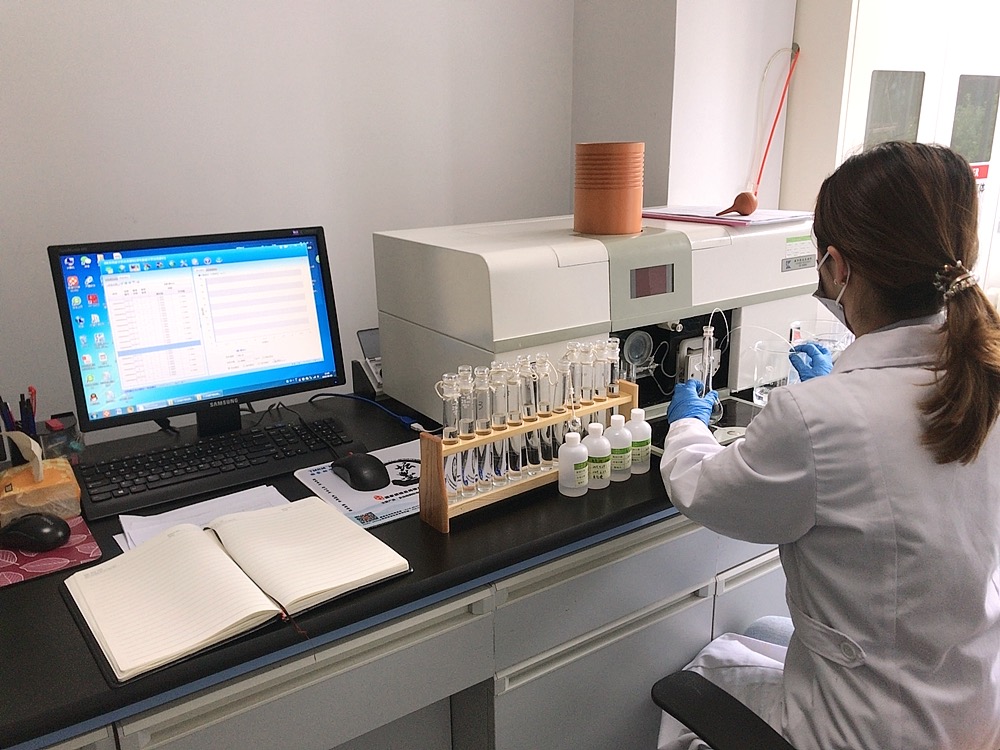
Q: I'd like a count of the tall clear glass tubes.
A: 12